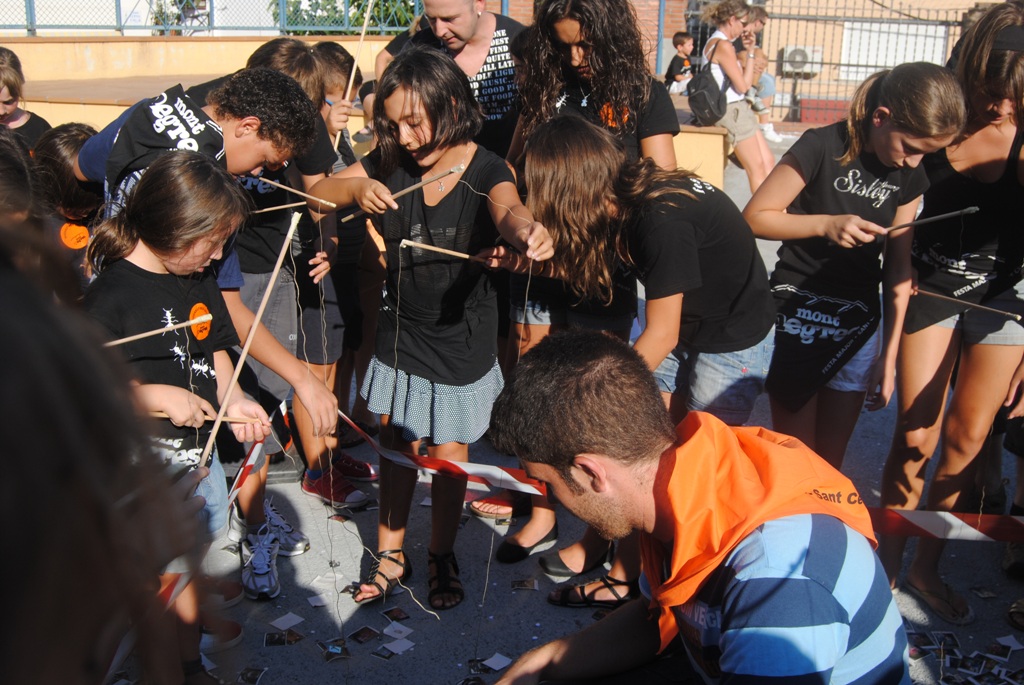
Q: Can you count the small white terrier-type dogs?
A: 0